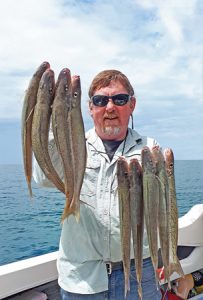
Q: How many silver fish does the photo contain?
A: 9